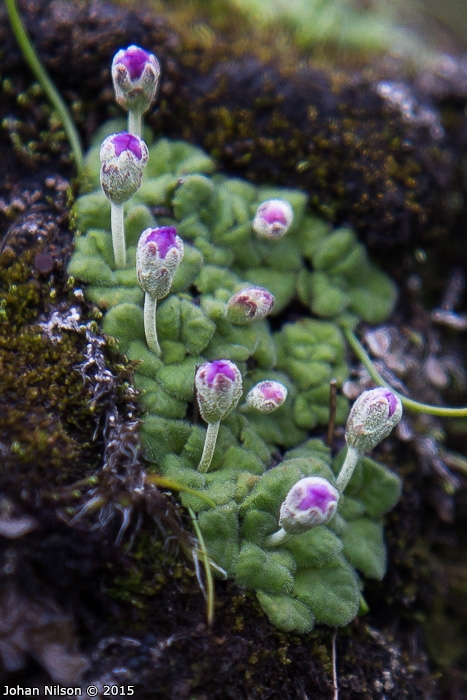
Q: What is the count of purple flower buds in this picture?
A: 9